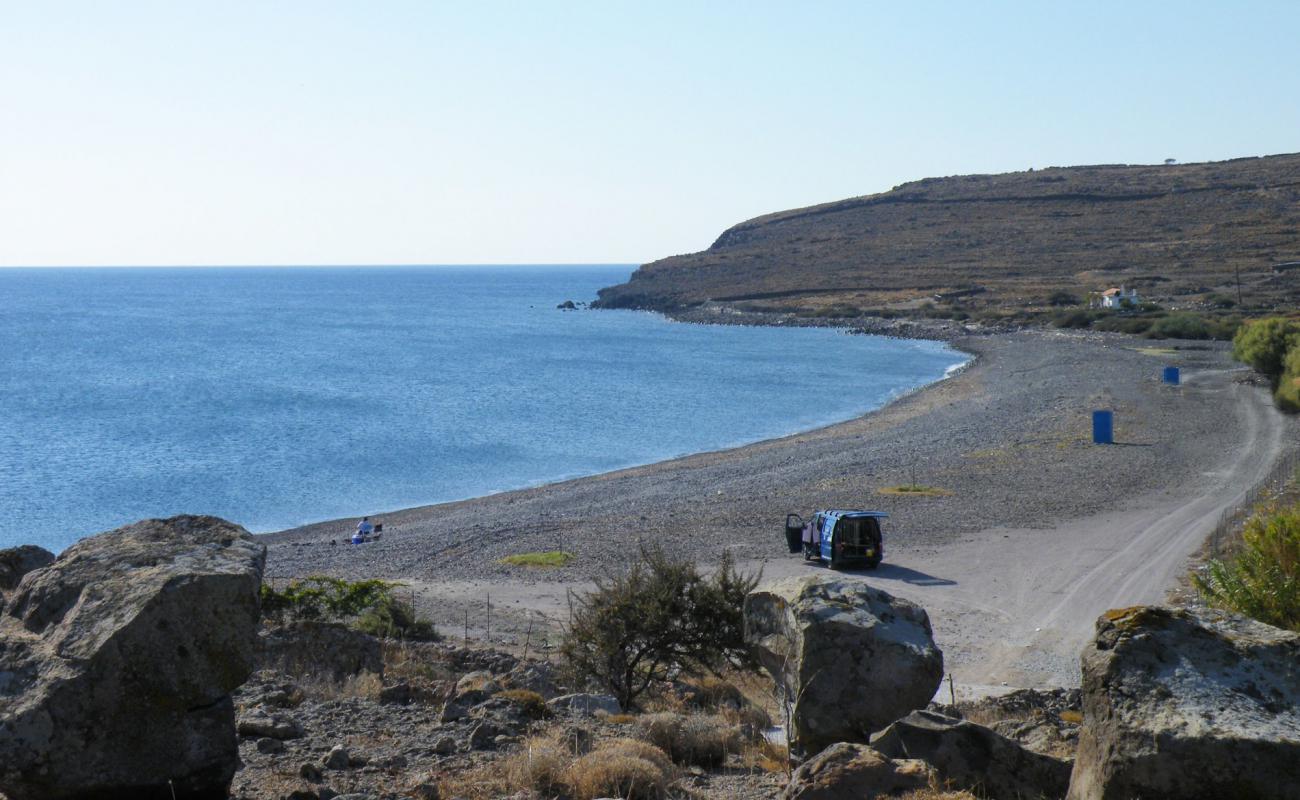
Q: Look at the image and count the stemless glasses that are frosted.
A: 0